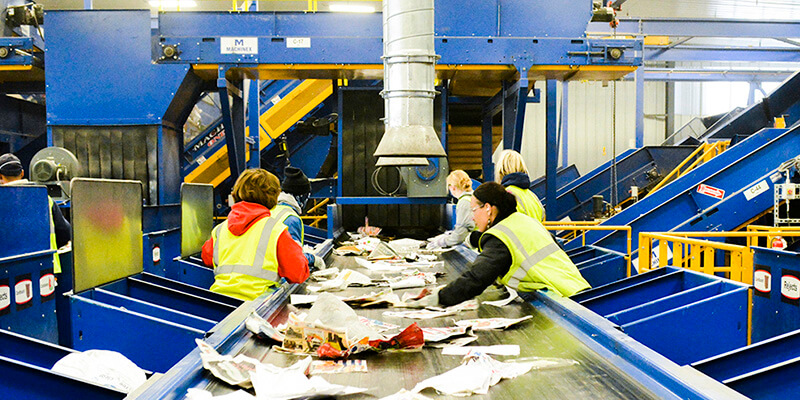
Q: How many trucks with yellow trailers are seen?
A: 0